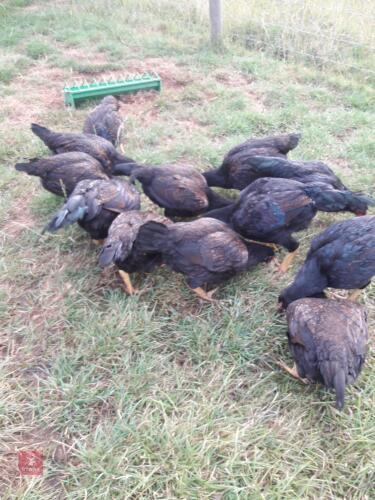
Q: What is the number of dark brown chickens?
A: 12